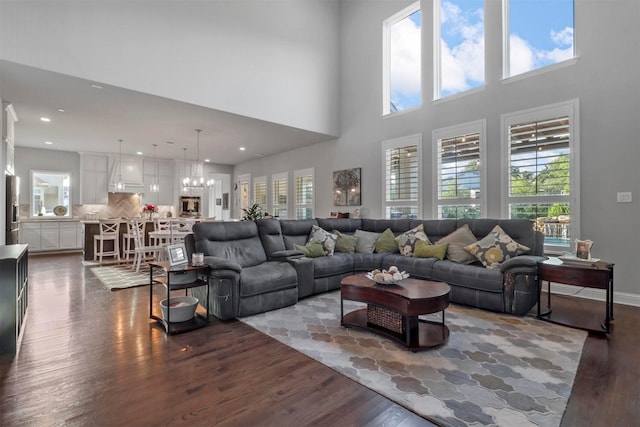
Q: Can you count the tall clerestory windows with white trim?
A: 3